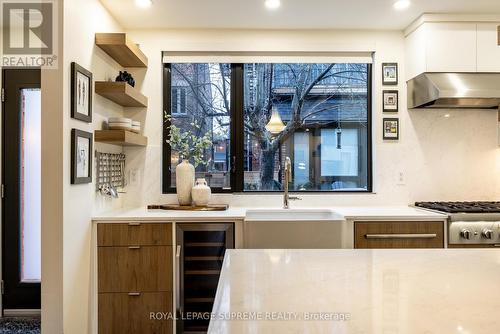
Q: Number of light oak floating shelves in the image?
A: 3